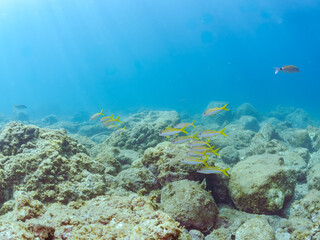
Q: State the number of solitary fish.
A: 2